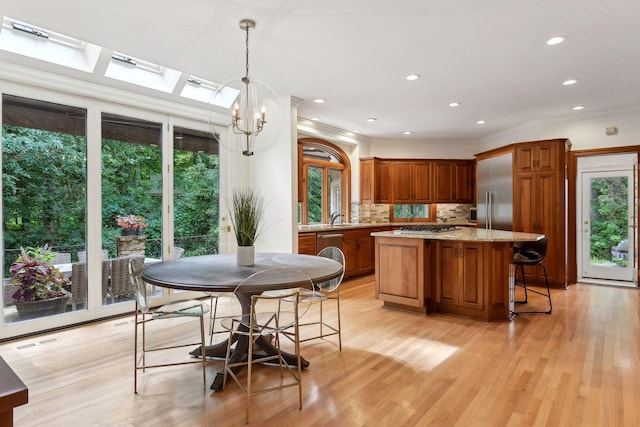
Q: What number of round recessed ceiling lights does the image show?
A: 11